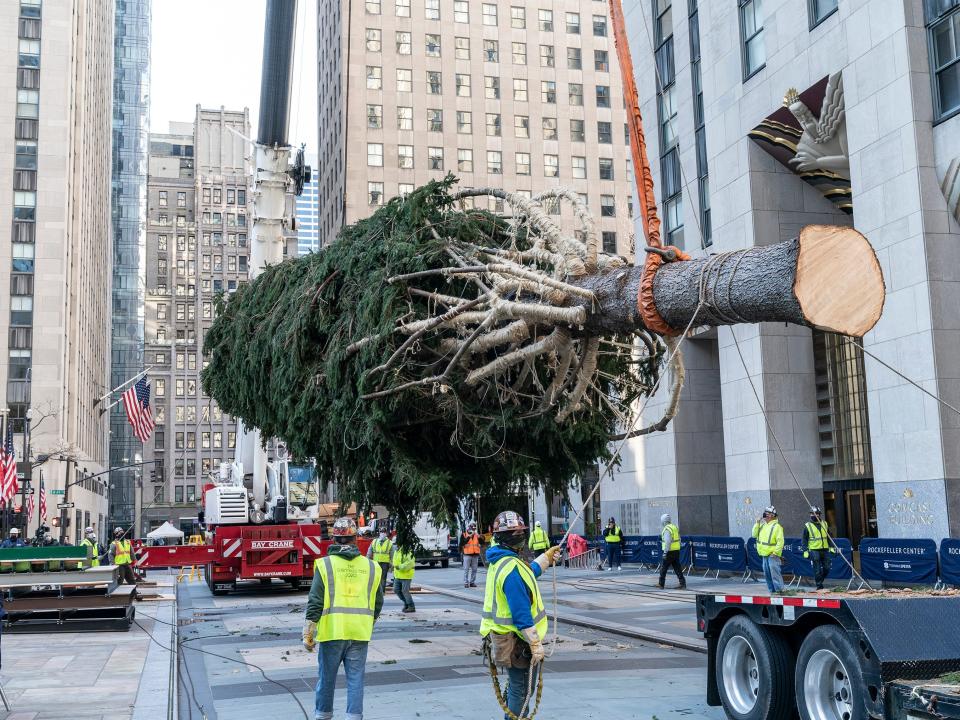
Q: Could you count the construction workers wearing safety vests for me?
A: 12